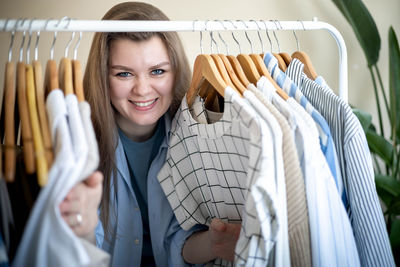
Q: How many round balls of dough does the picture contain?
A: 0